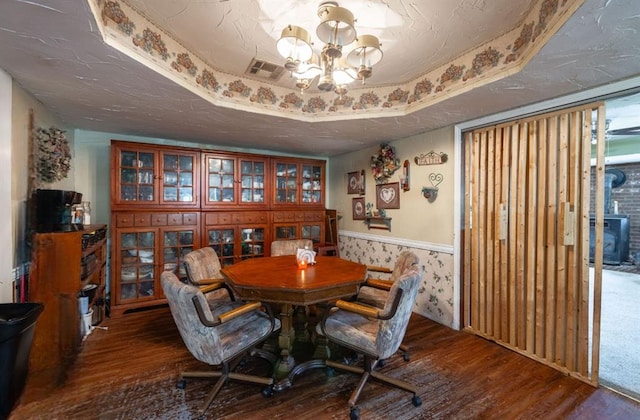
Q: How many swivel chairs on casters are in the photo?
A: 5